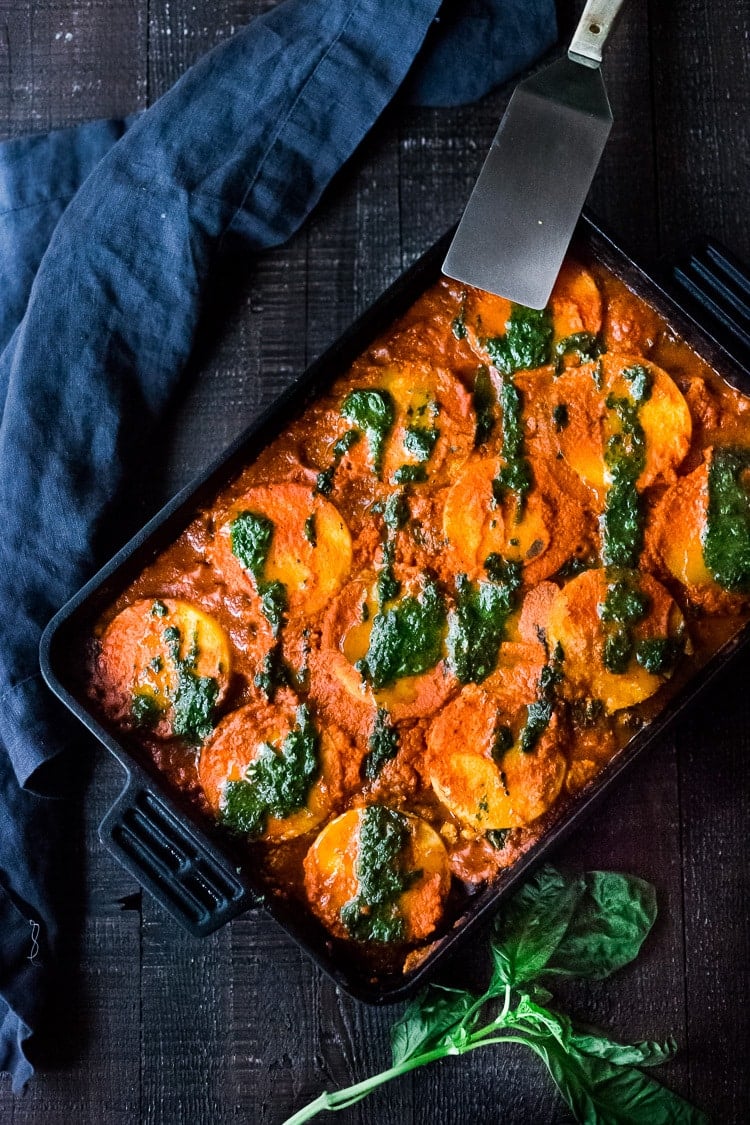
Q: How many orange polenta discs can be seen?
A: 12